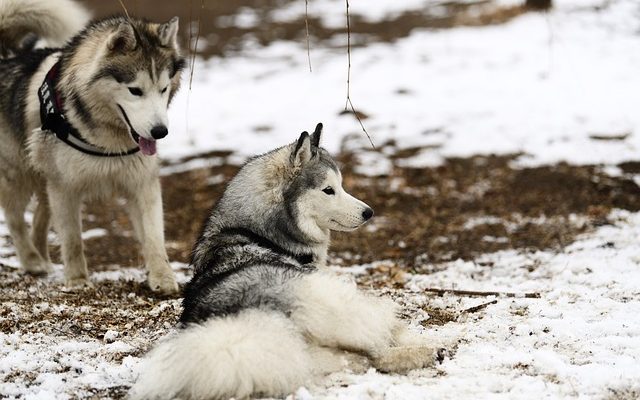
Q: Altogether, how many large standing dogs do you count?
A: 1